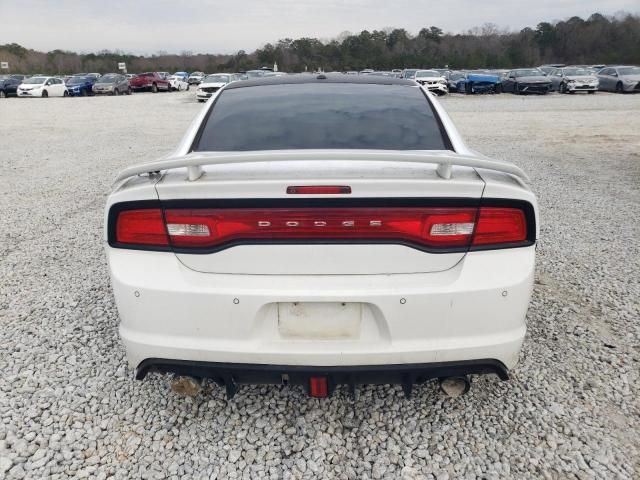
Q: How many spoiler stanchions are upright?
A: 2